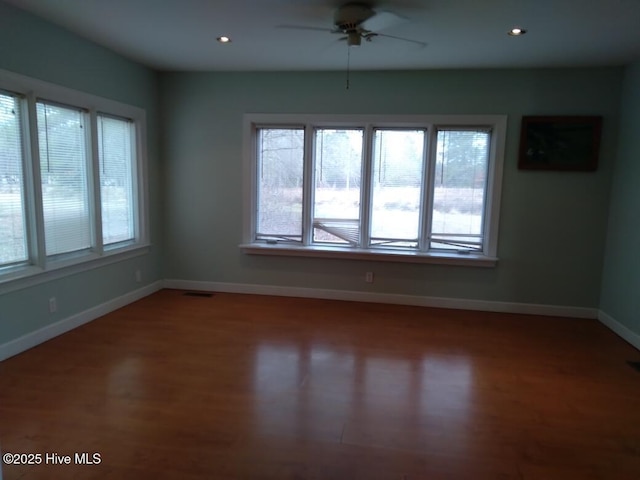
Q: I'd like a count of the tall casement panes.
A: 7